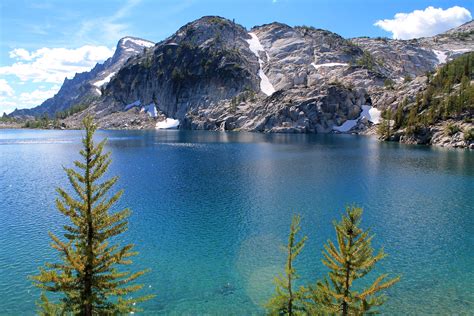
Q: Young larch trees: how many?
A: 3